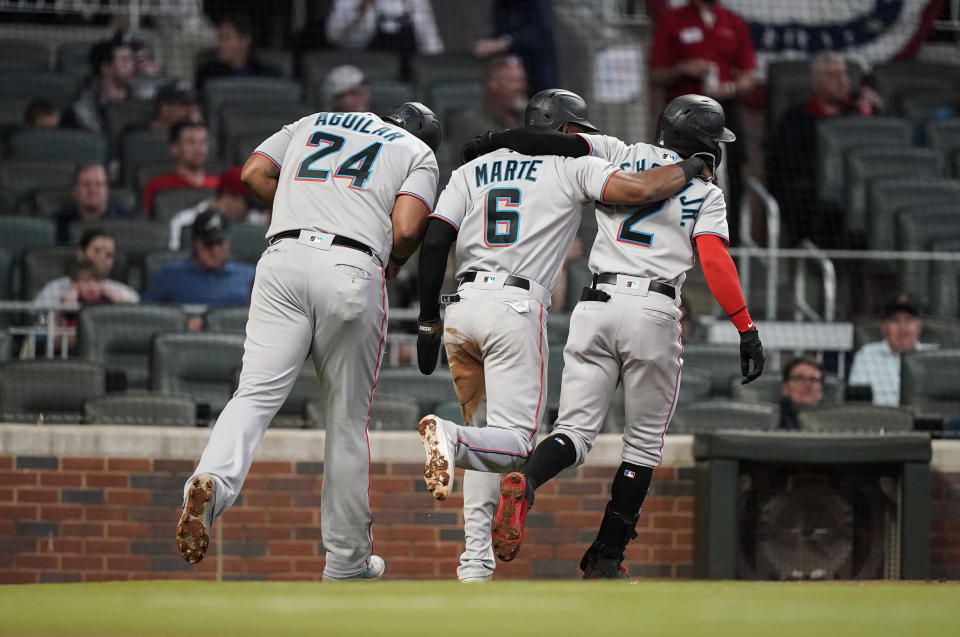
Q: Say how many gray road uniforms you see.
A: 3